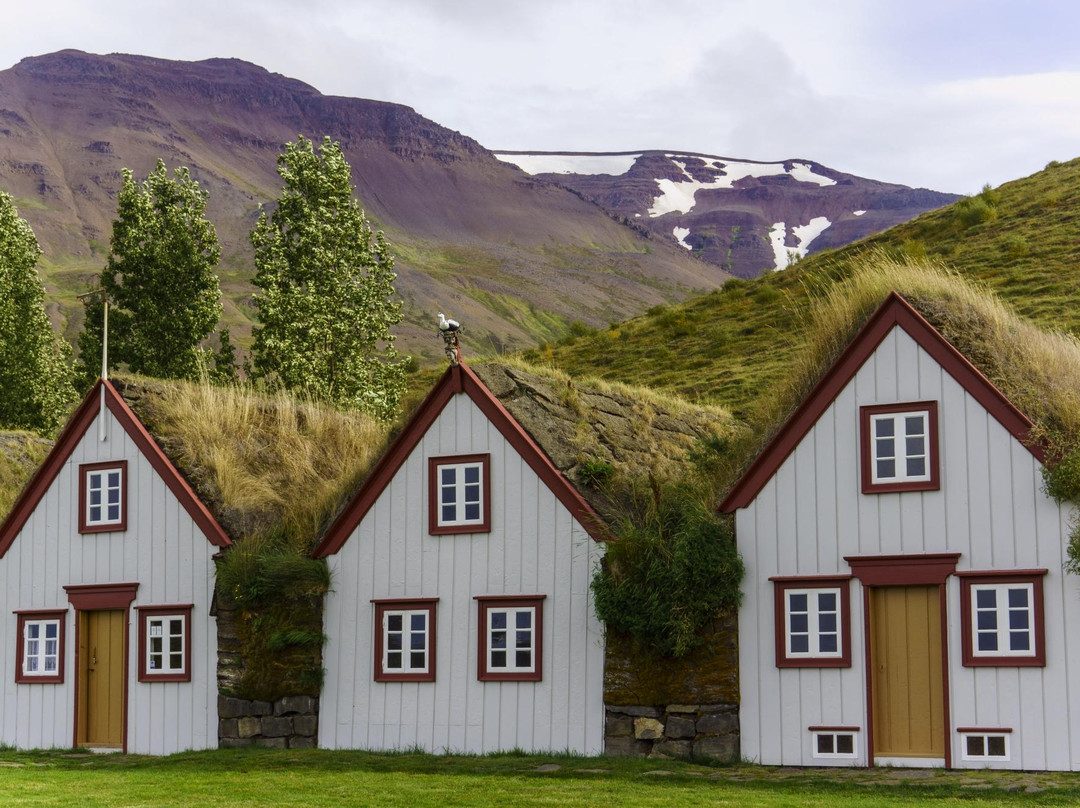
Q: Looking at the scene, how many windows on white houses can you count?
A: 11